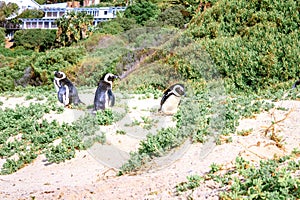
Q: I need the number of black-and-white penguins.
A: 3